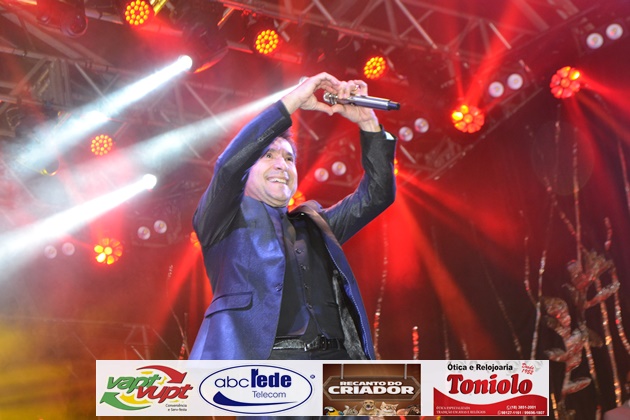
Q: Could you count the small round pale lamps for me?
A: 12